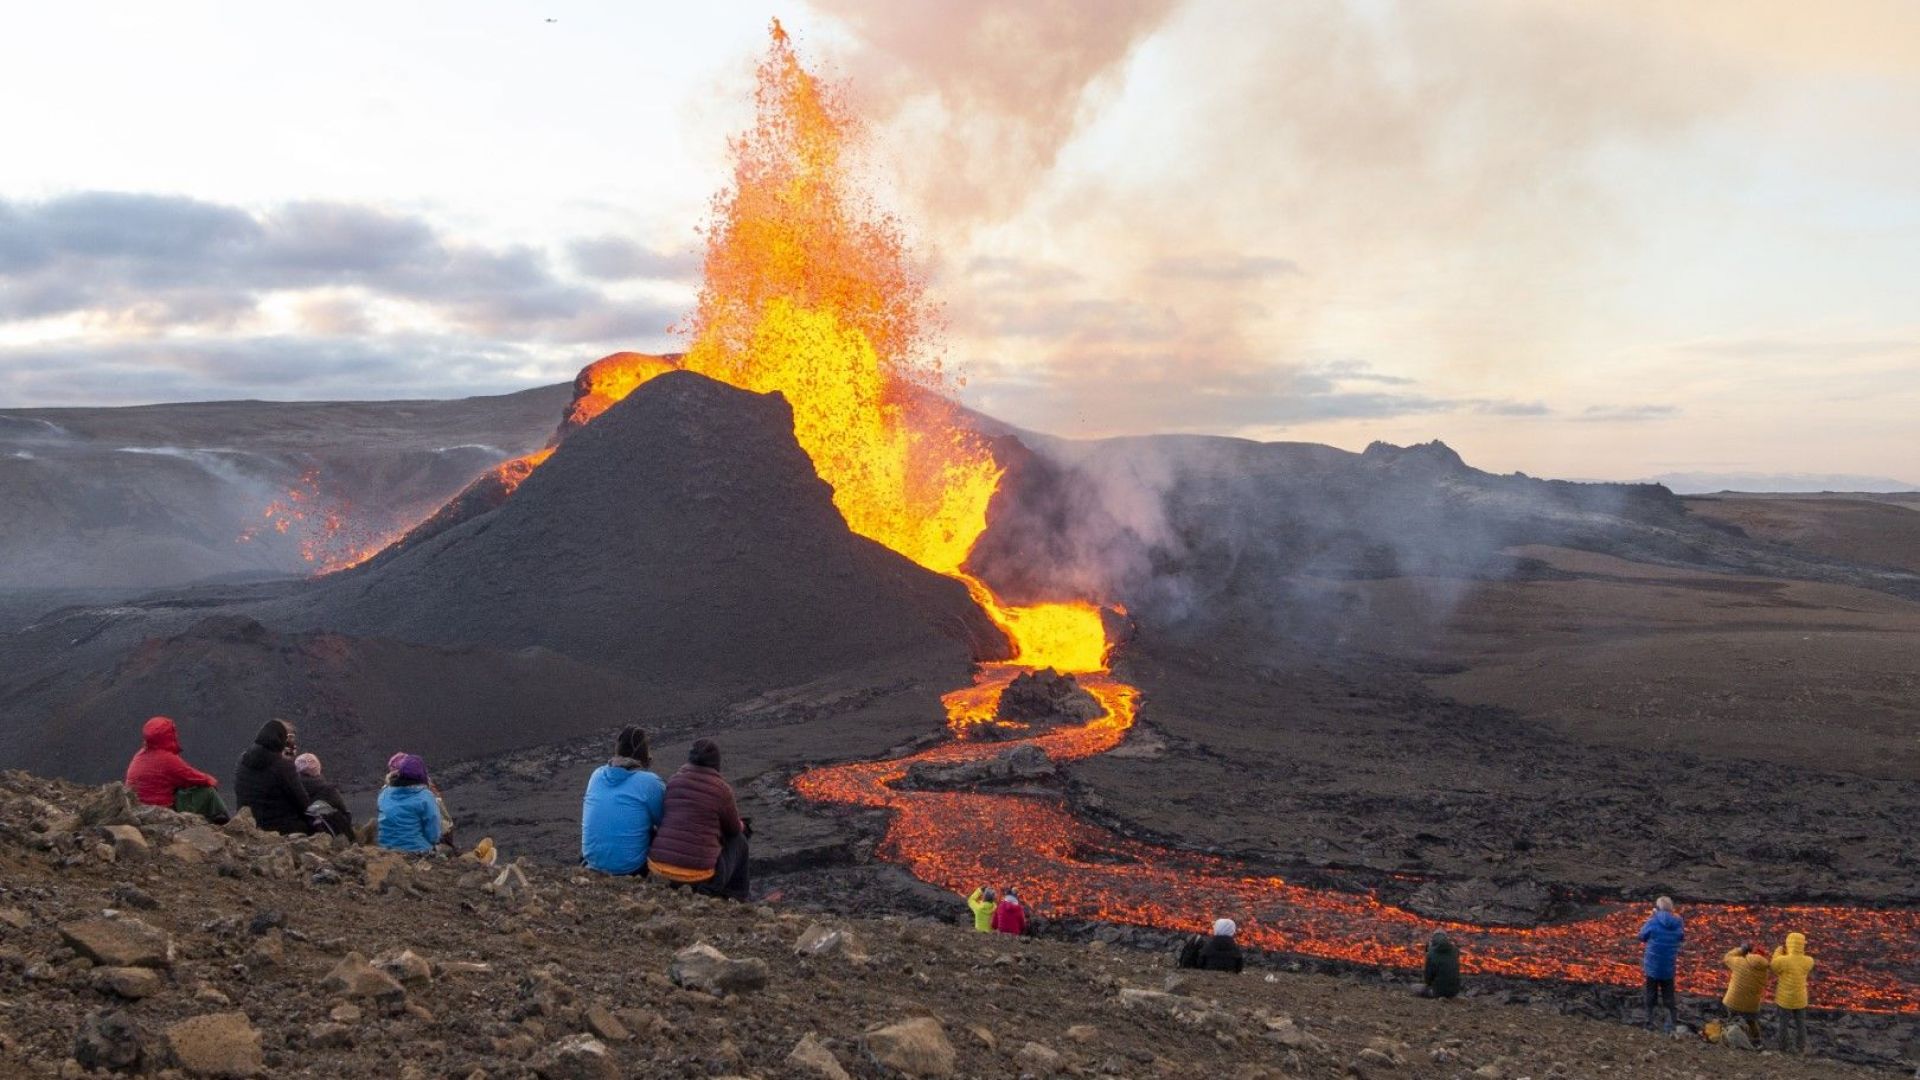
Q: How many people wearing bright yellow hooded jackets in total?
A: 2